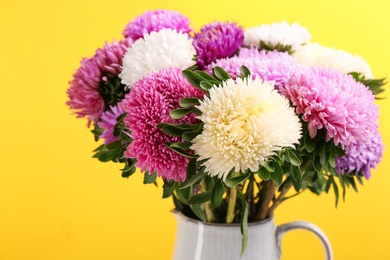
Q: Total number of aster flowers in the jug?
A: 12